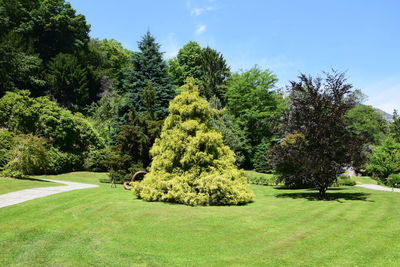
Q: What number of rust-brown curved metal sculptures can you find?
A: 1